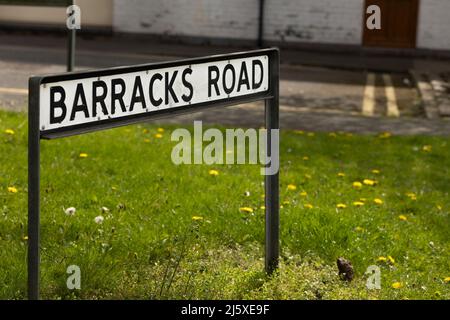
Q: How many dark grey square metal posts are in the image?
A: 2